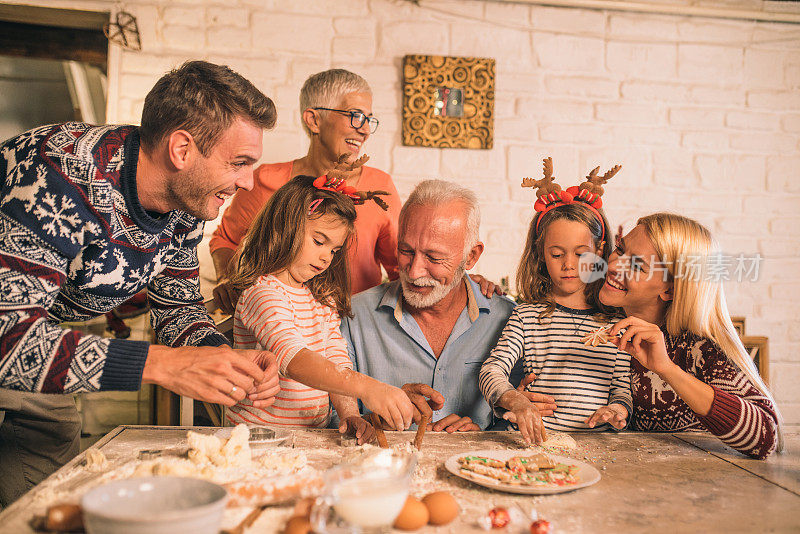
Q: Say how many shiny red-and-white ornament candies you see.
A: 2